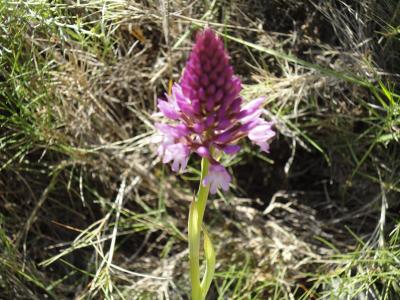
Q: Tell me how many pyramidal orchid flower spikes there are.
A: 1